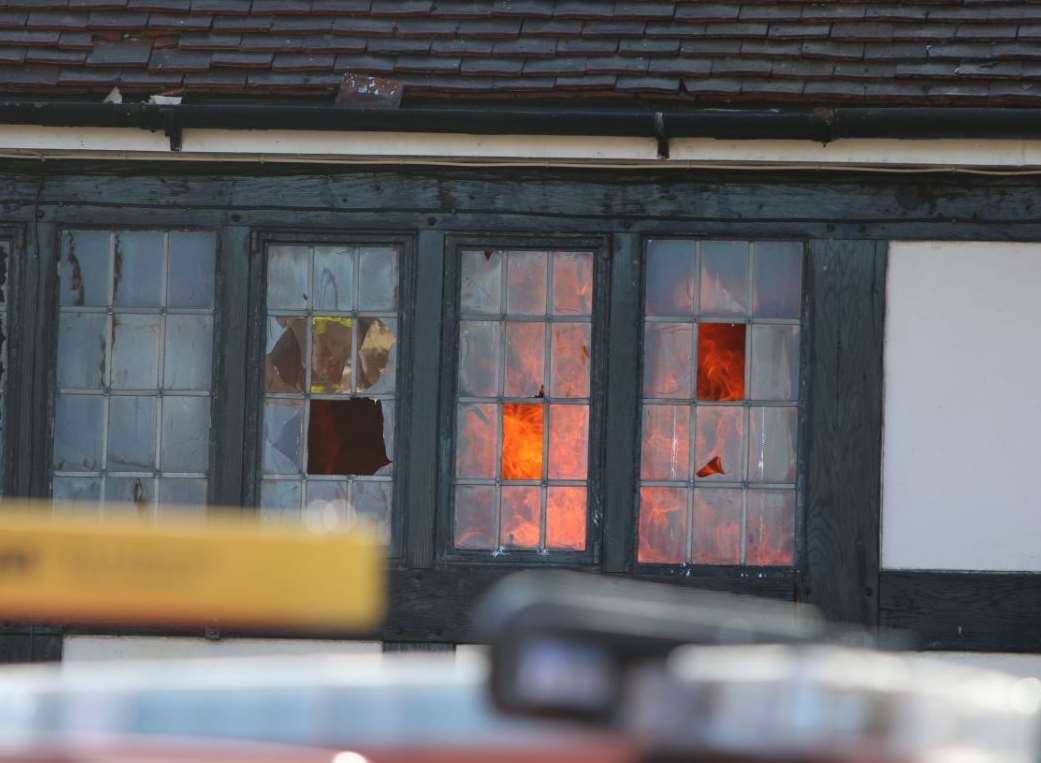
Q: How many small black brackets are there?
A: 2